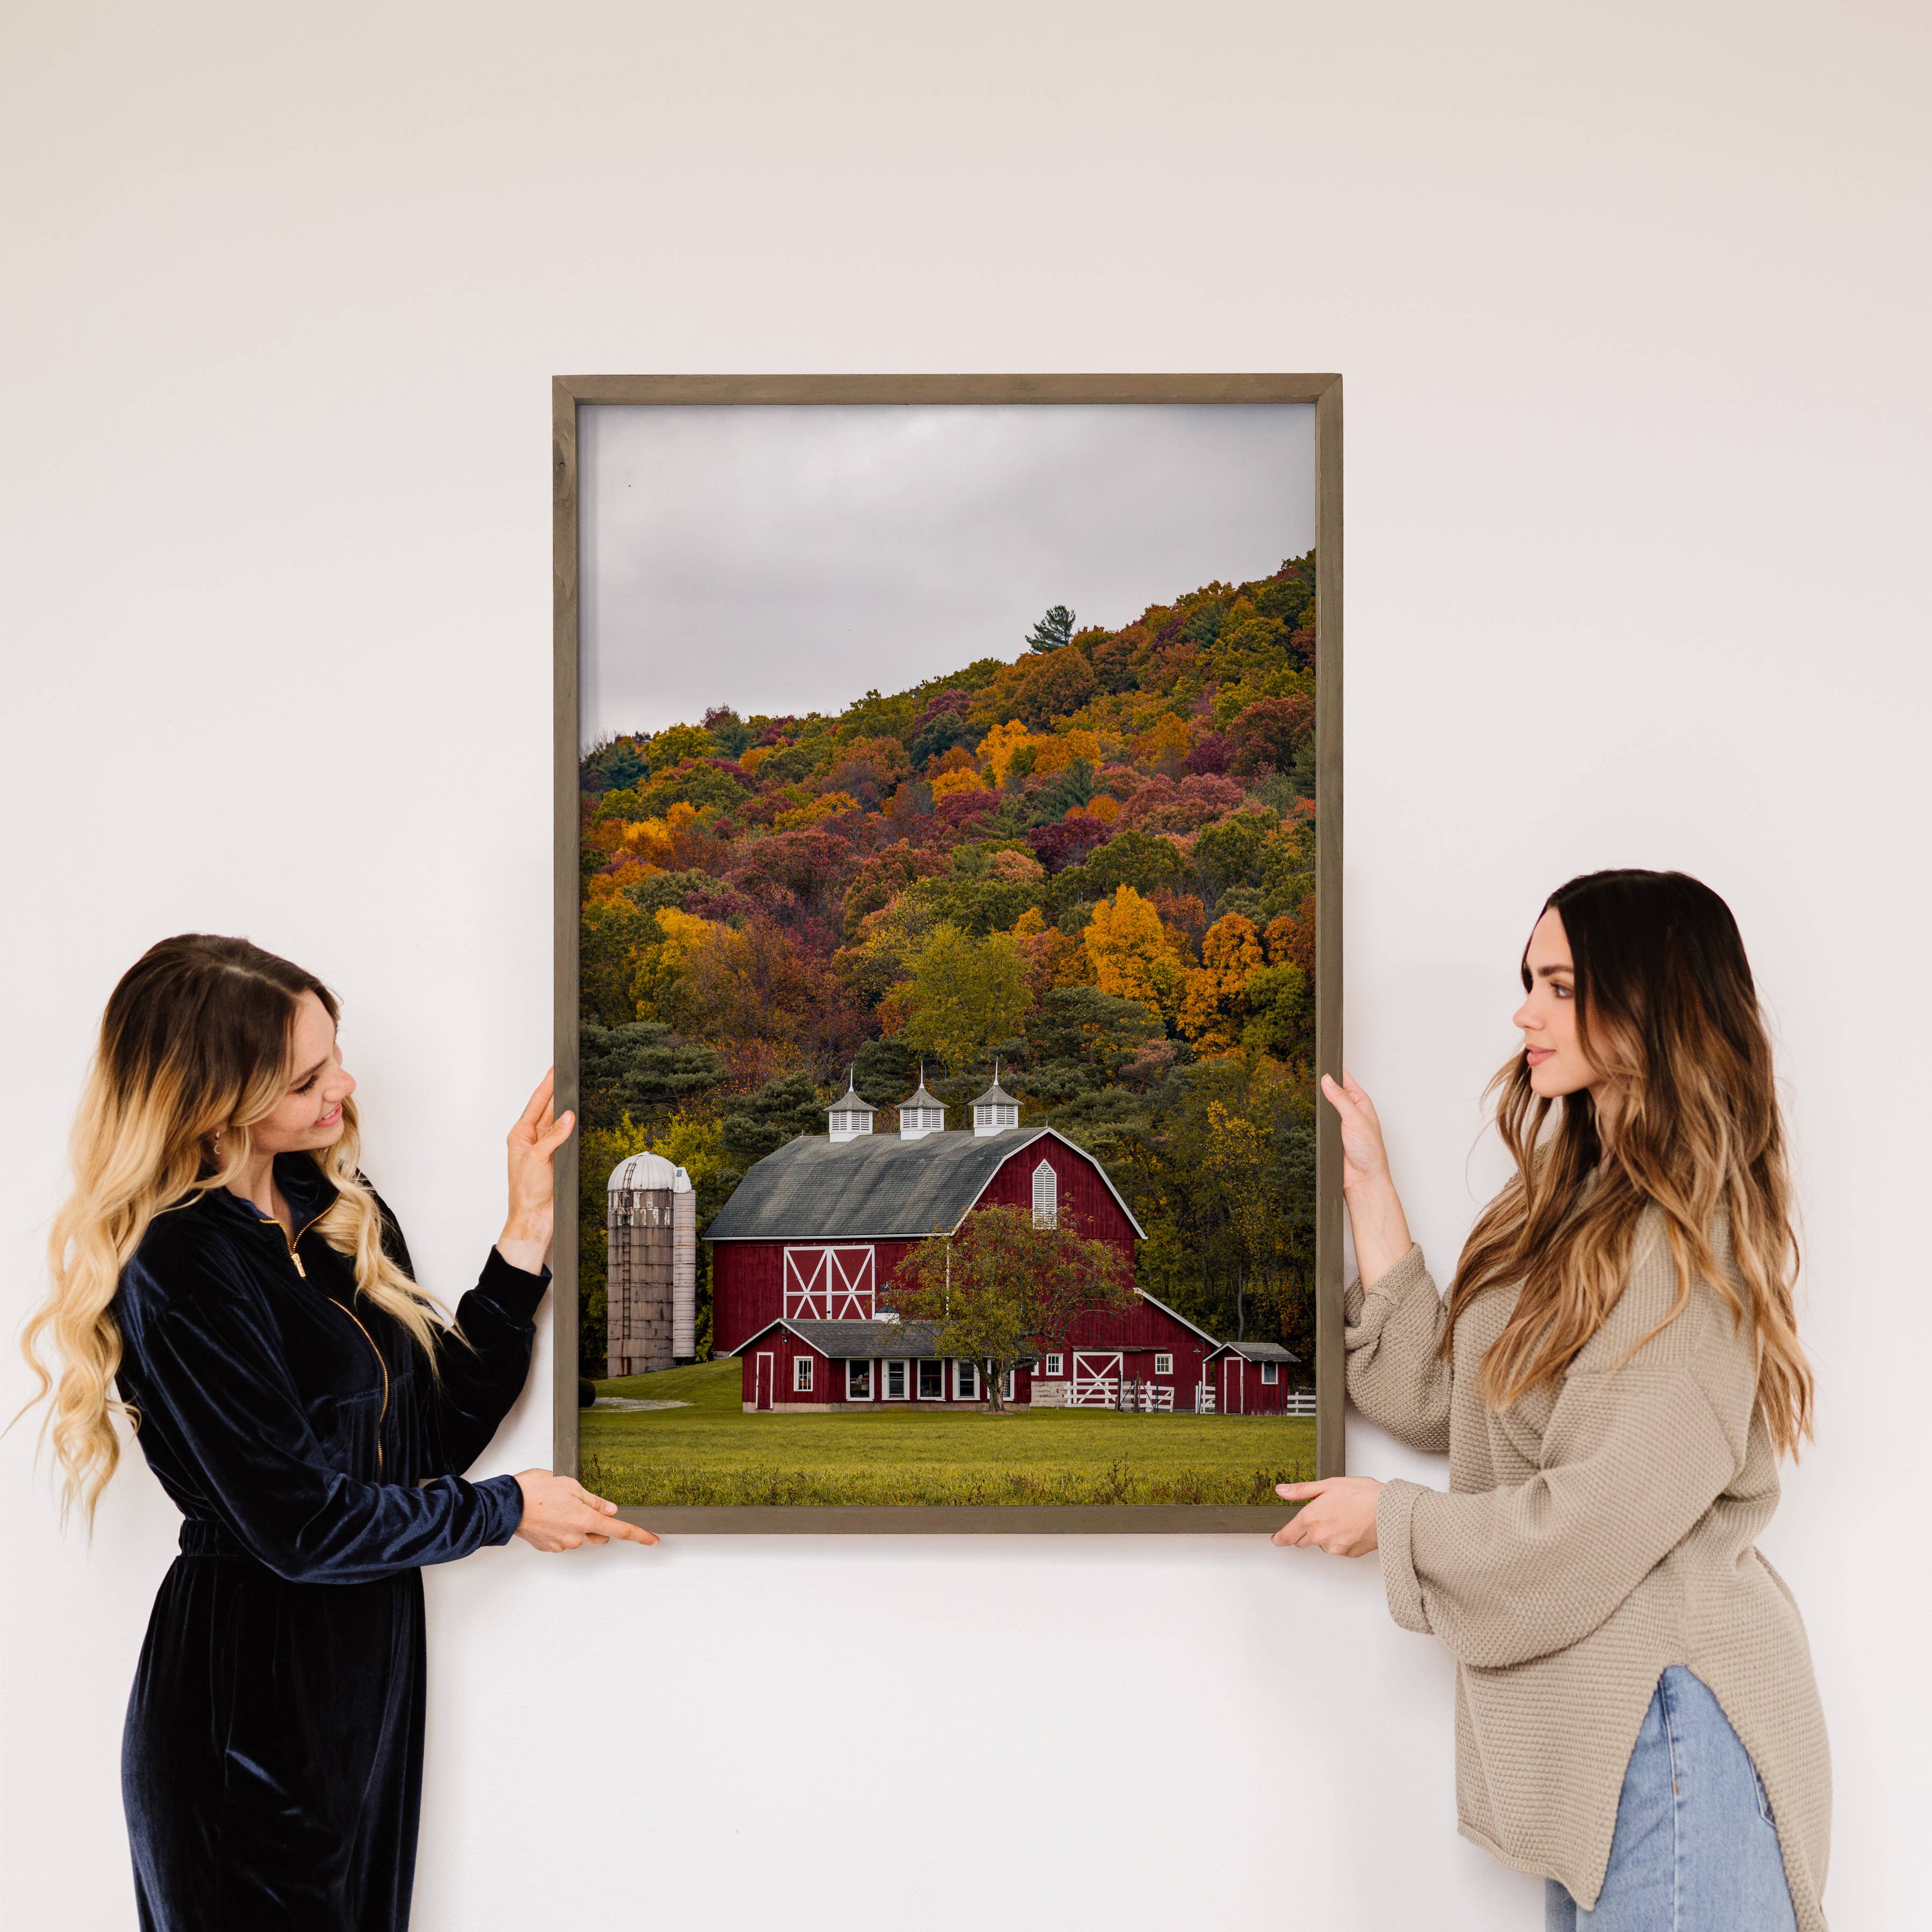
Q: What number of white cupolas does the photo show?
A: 3